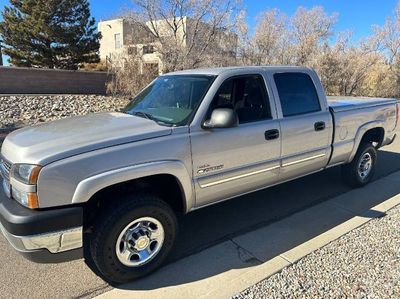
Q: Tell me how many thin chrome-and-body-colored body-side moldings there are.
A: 2